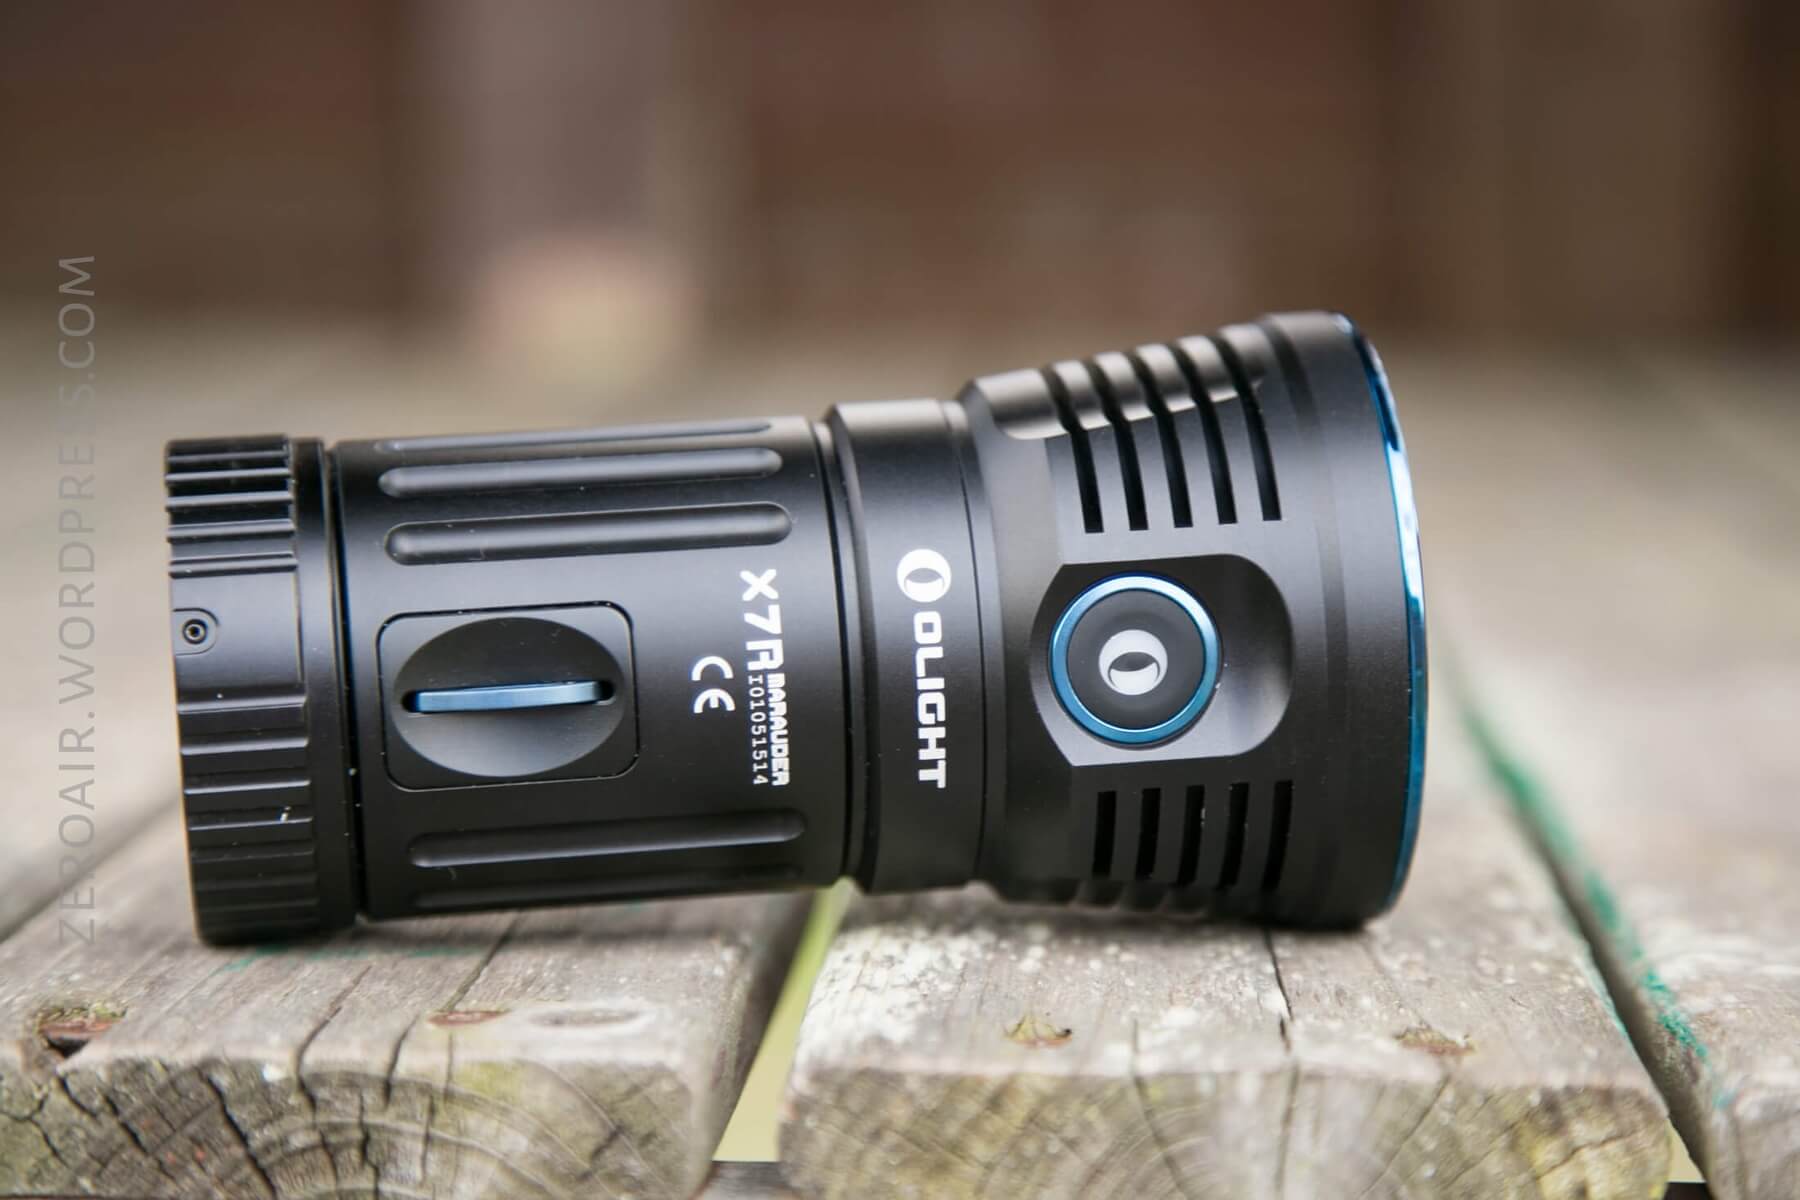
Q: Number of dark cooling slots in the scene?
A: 10